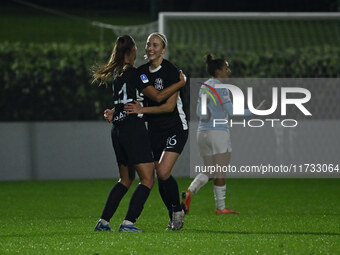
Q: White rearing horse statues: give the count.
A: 0